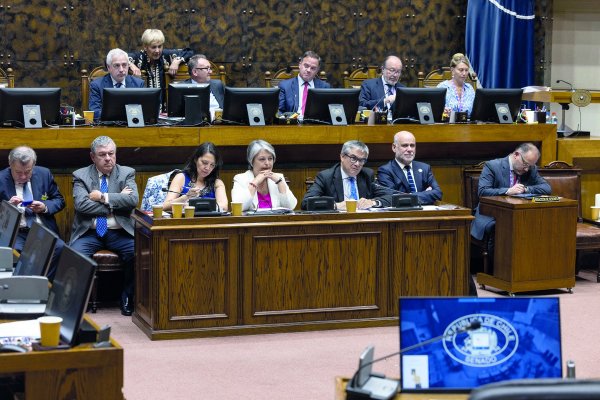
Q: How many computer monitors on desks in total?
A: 11